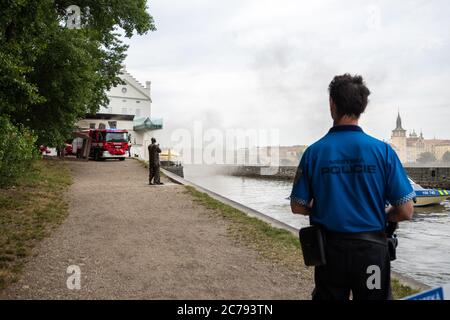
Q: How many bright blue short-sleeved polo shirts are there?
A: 1